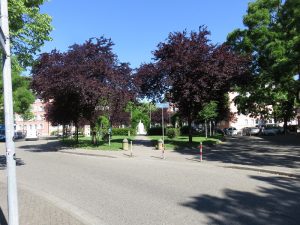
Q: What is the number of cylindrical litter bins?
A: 2